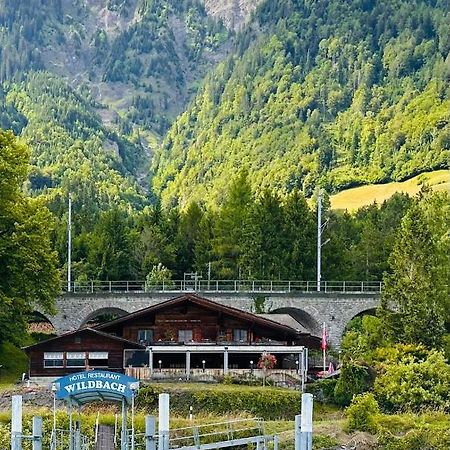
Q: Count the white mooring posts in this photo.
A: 3